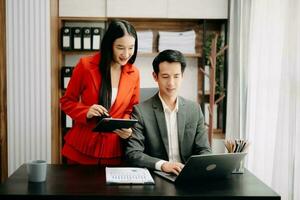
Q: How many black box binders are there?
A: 6